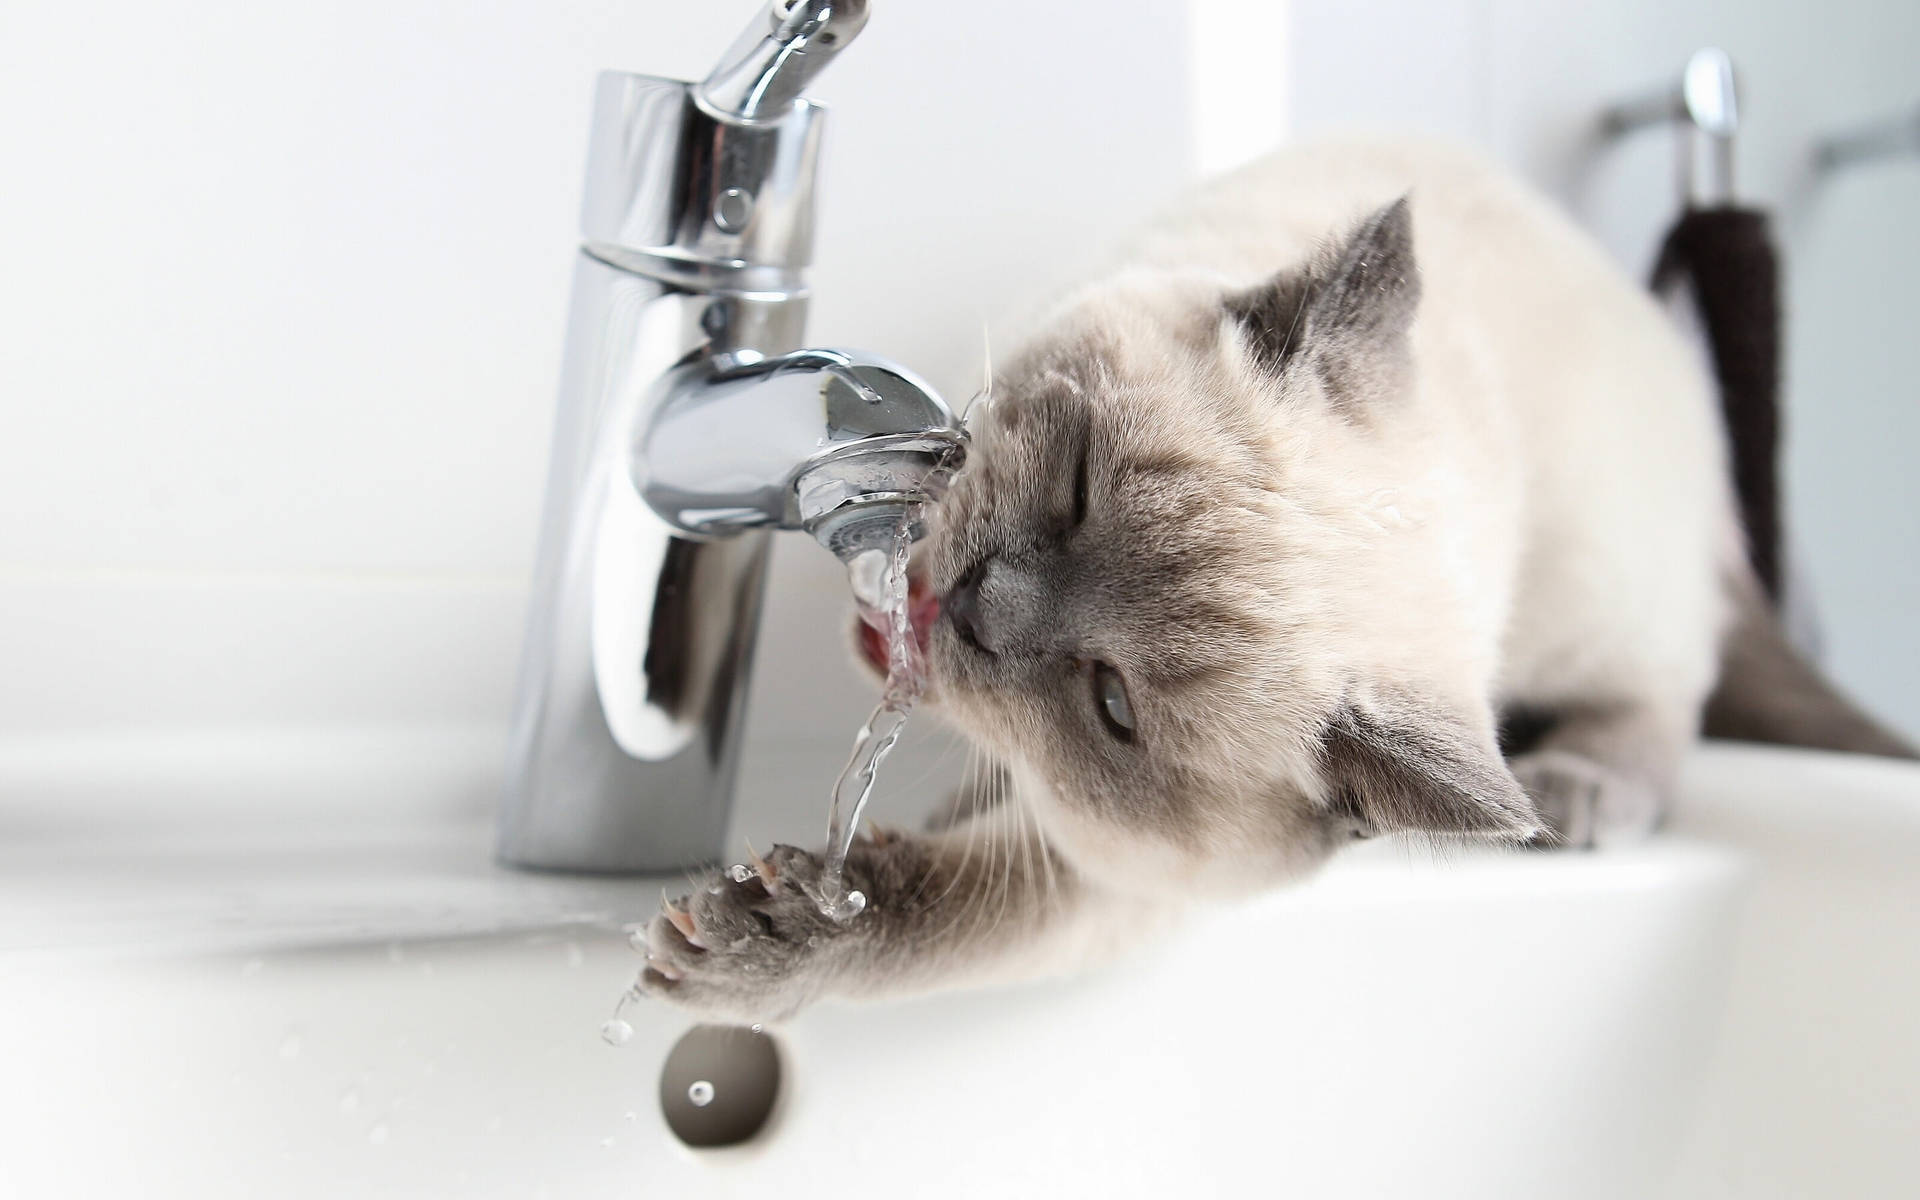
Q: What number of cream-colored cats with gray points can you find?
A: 1